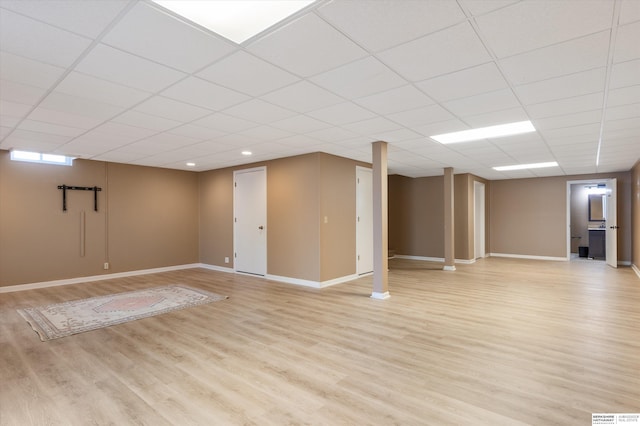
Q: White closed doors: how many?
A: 3